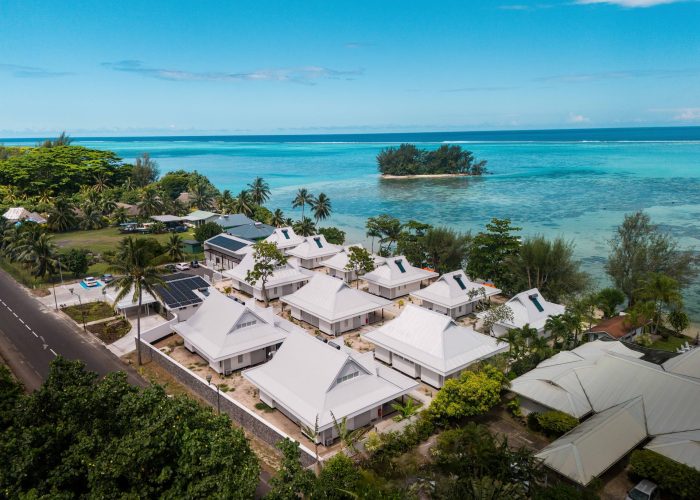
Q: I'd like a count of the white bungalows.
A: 11